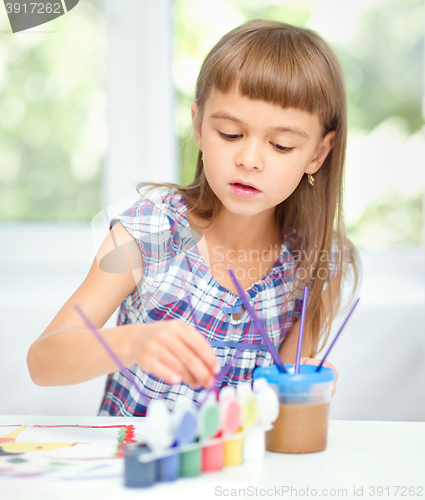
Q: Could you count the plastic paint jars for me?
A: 6